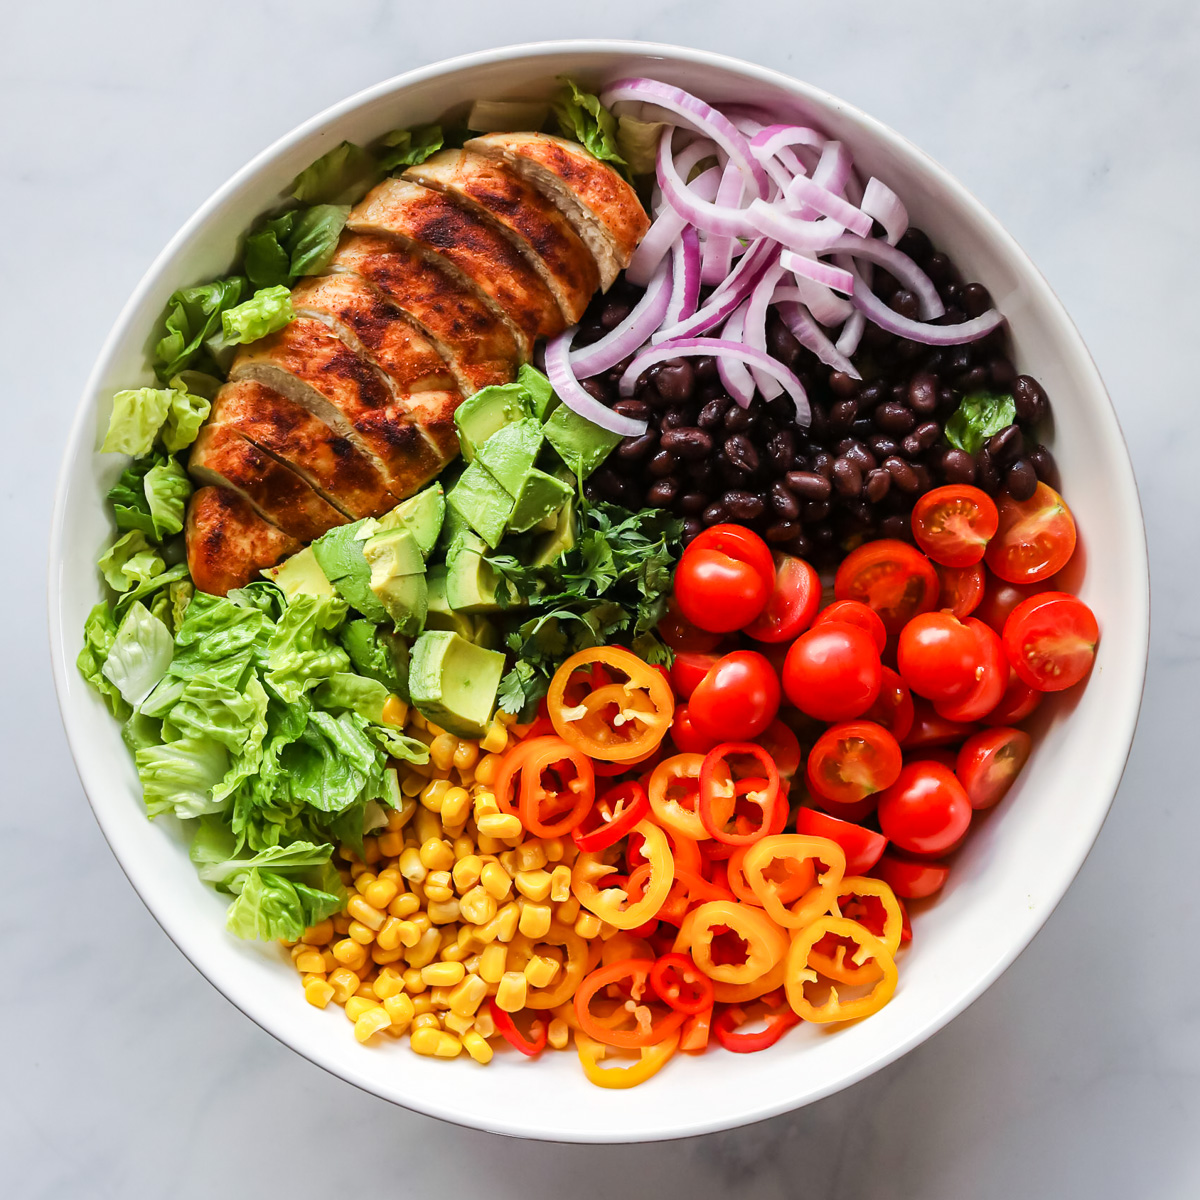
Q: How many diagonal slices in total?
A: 9